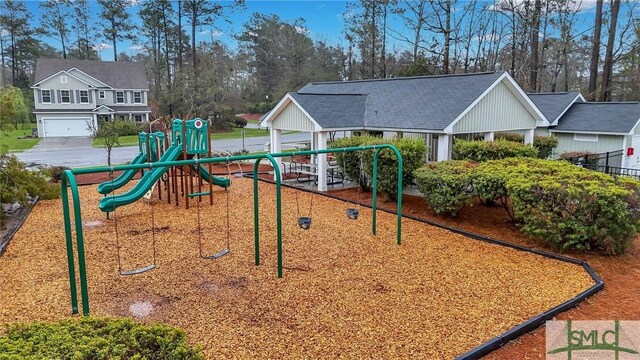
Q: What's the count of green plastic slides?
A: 3